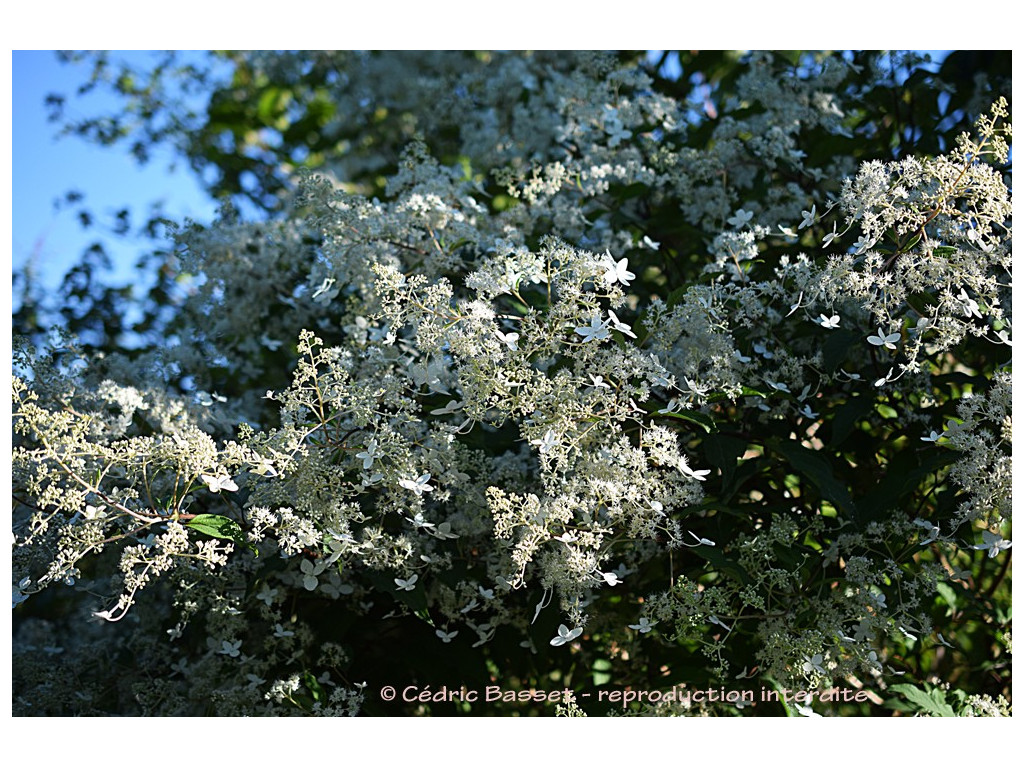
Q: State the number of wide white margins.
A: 2